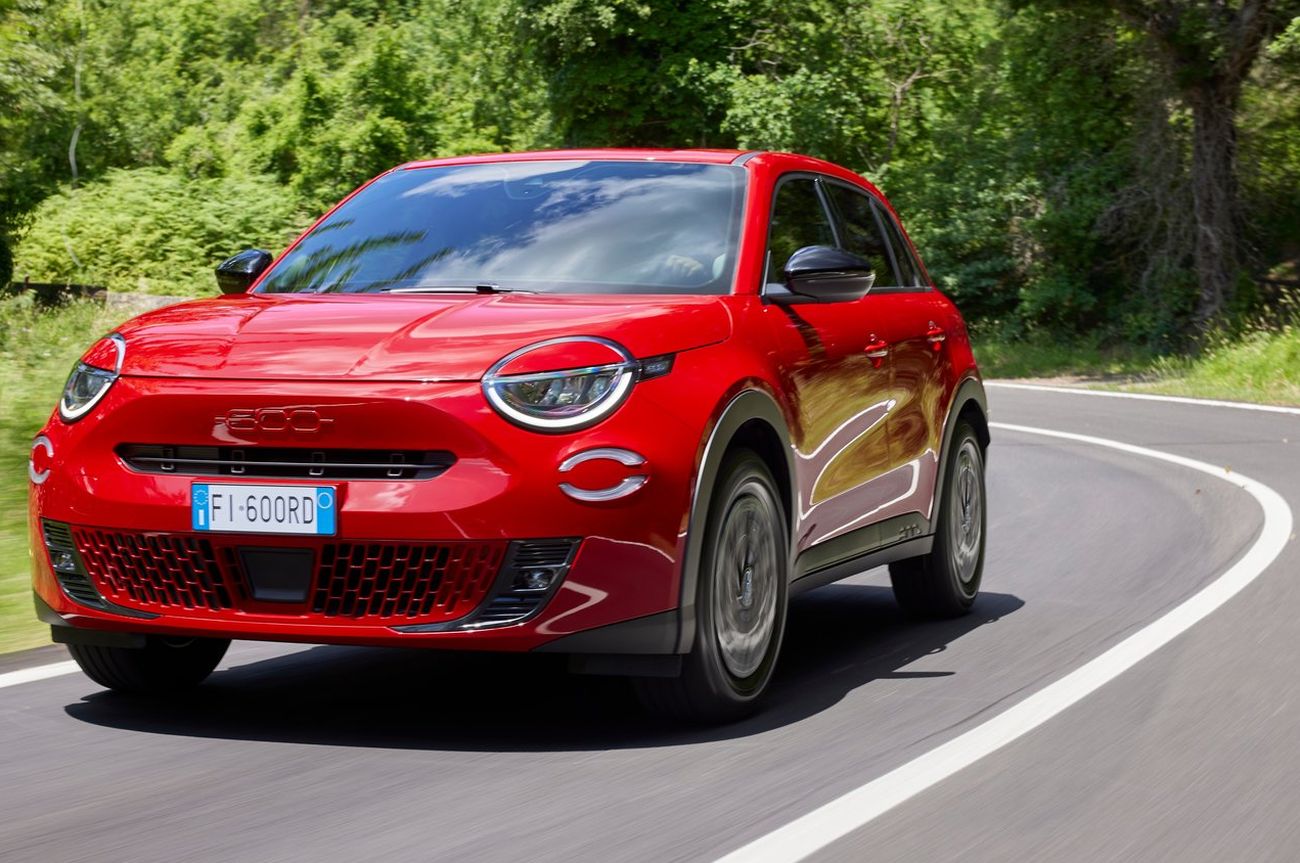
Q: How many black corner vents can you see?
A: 2